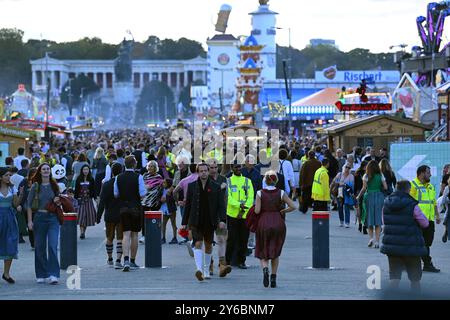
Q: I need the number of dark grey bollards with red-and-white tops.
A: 3